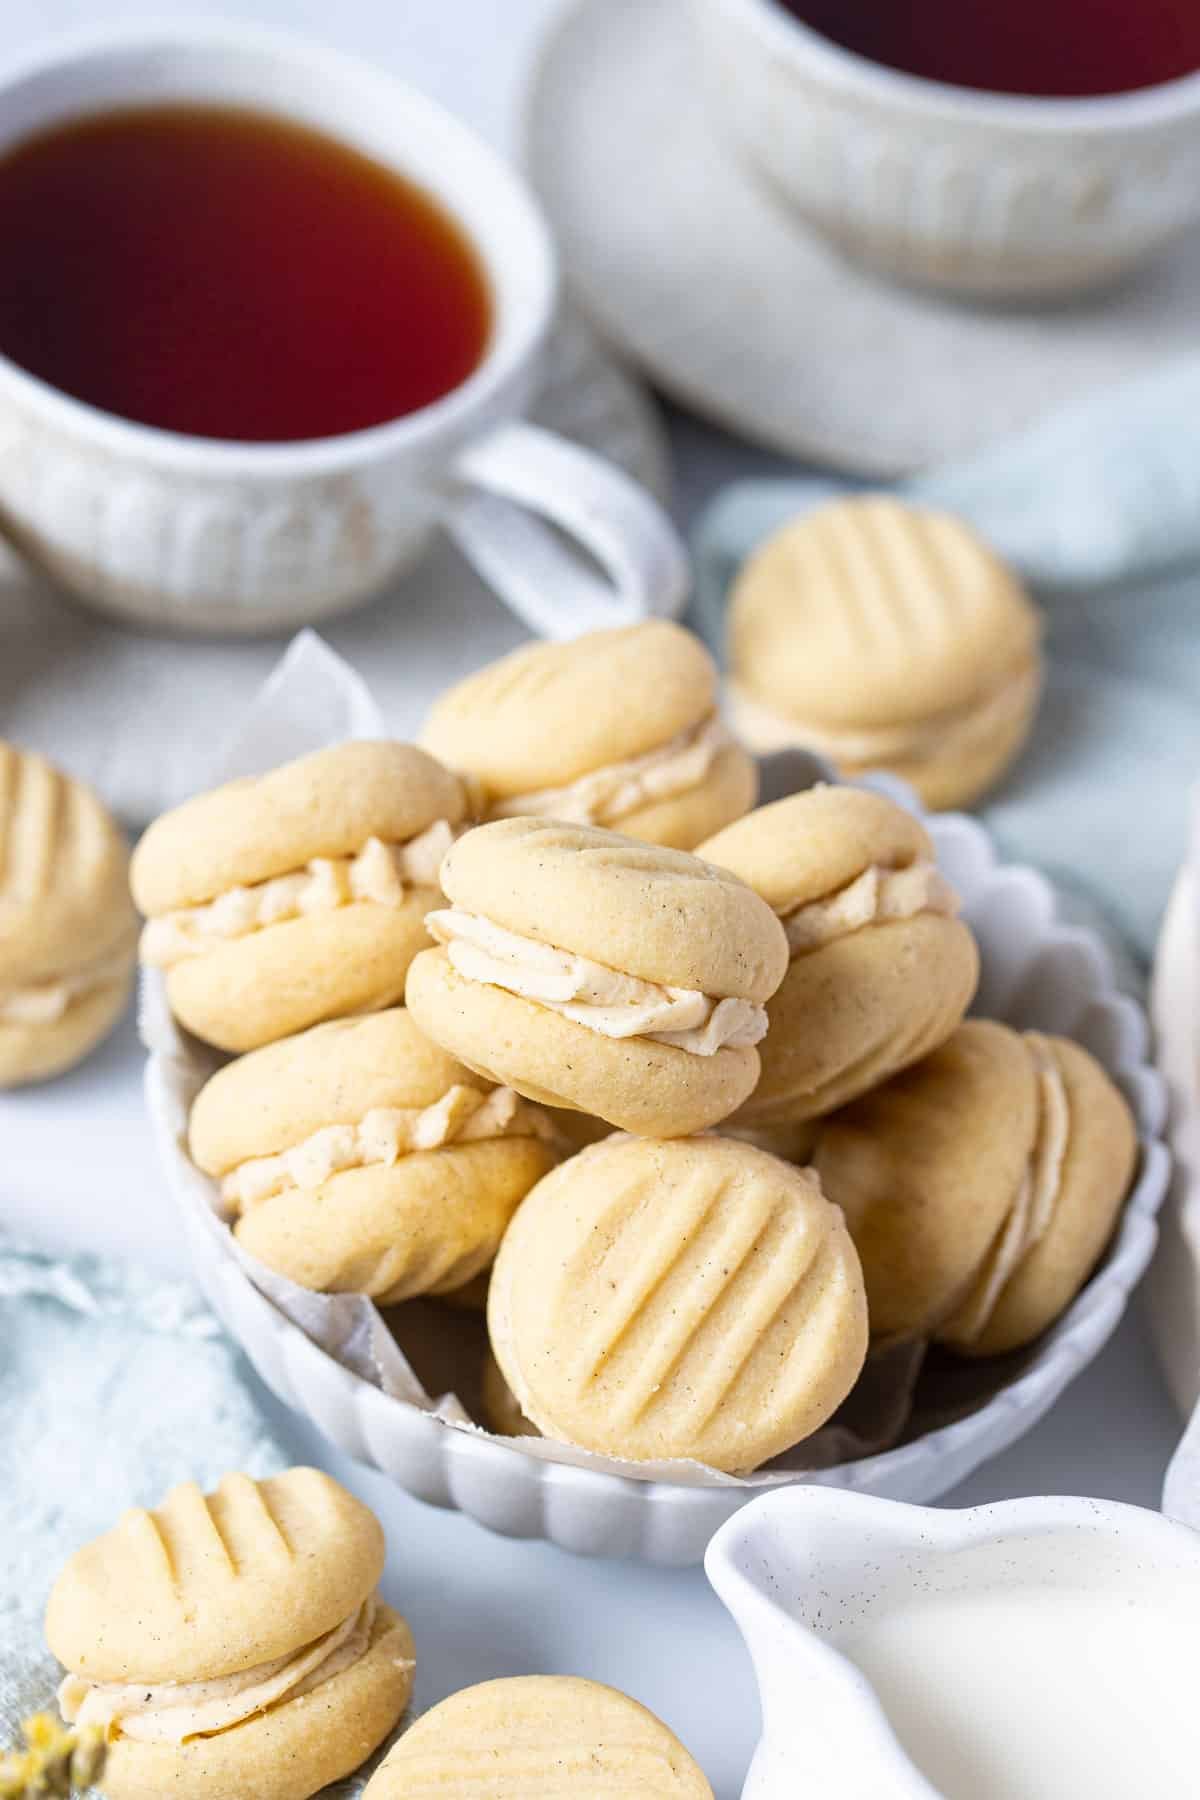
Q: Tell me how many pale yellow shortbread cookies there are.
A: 11